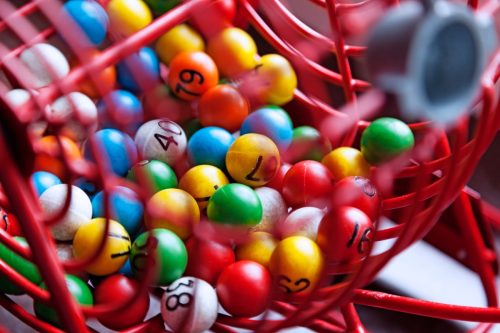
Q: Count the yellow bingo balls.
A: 11